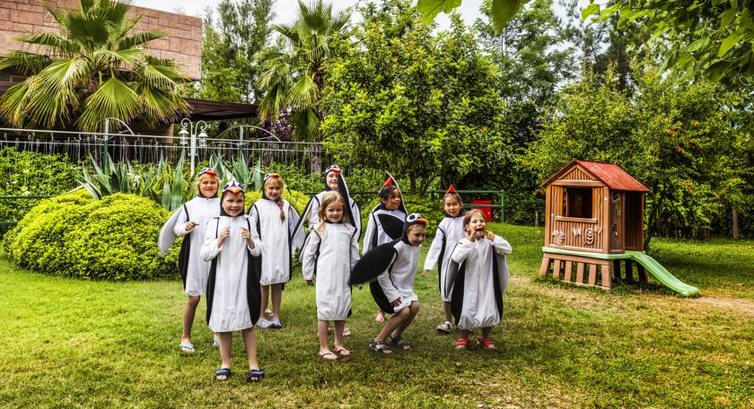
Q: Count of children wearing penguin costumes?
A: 9